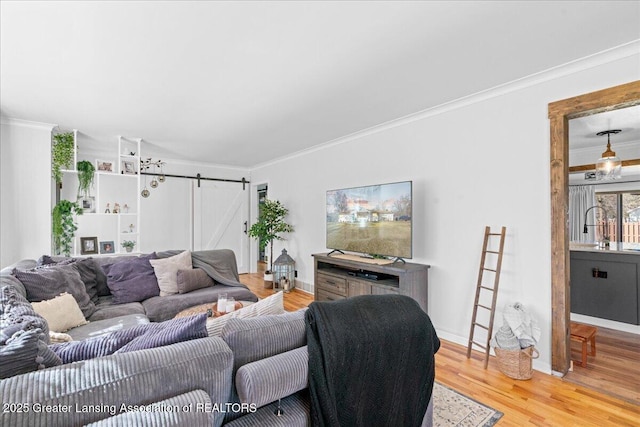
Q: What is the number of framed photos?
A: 5